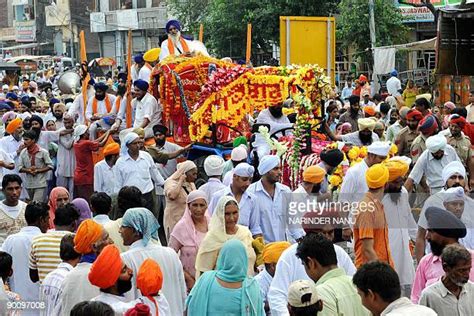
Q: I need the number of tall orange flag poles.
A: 4